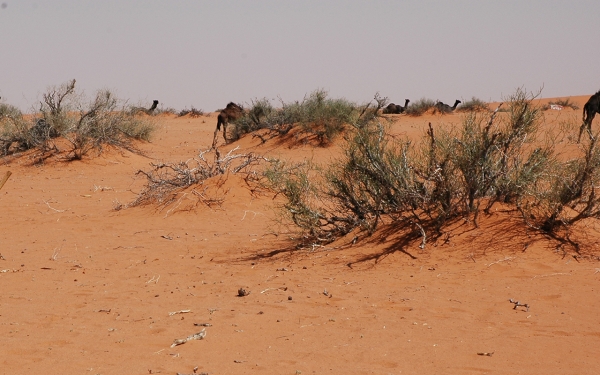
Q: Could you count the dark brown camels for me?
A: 5